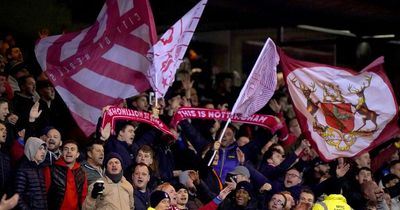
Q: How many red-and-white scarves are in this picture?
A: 2